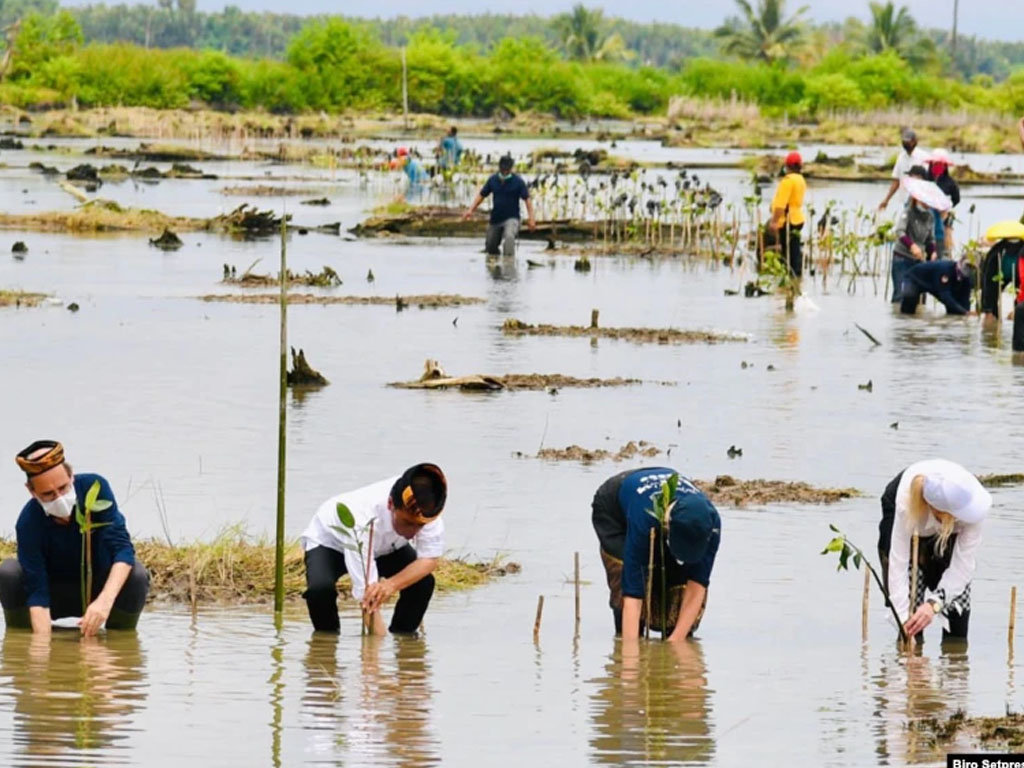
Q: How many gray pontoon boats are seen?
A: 0